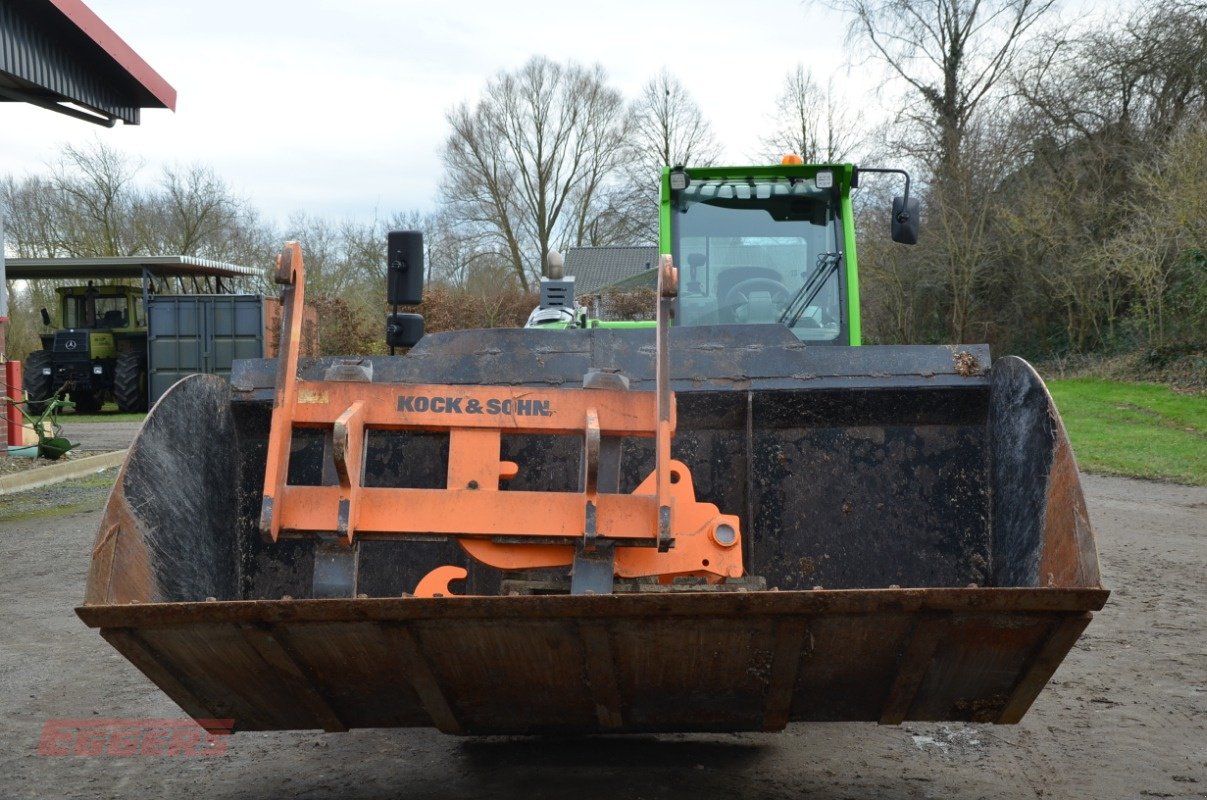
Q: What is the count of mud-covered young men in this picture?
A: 0